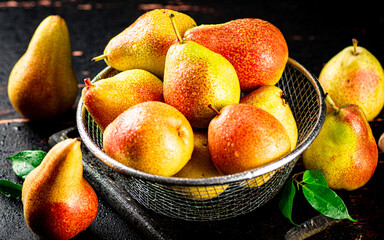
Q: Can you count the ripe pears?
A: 12